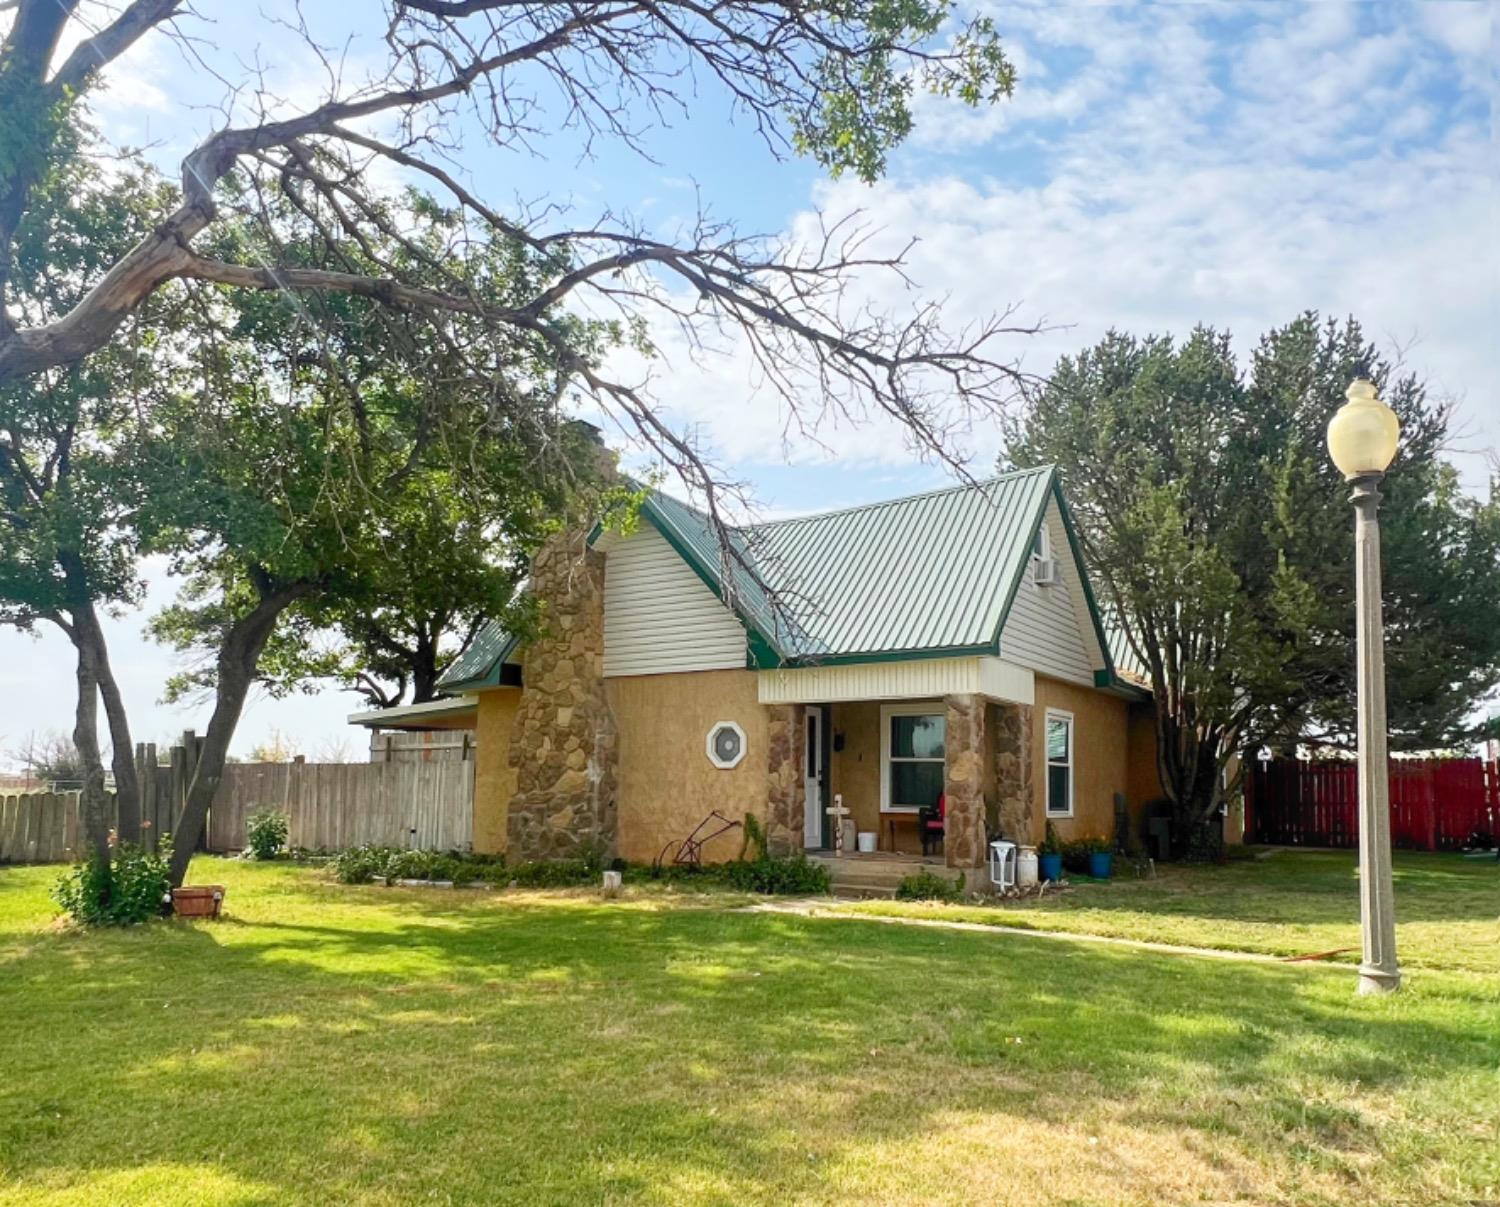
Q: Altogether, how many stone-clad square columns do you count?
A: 3